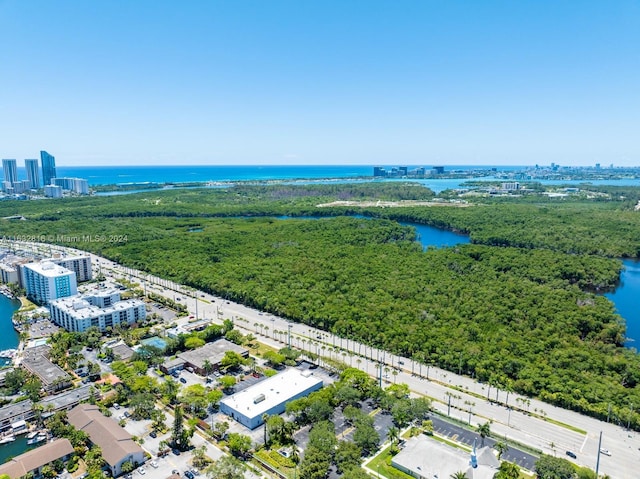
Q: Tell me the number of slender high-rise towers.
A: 3